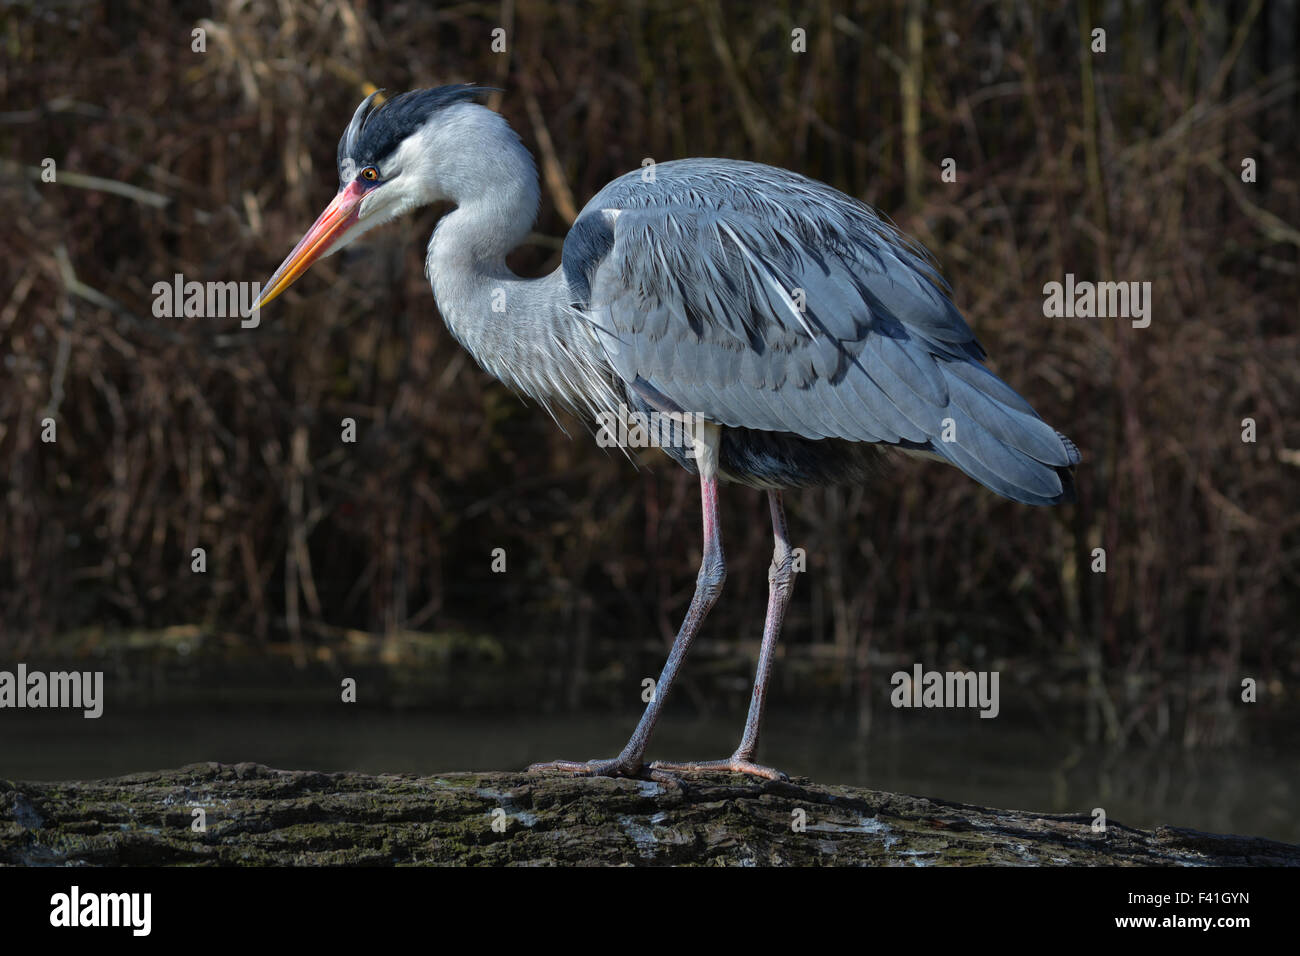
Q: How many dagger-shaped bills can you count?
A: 1